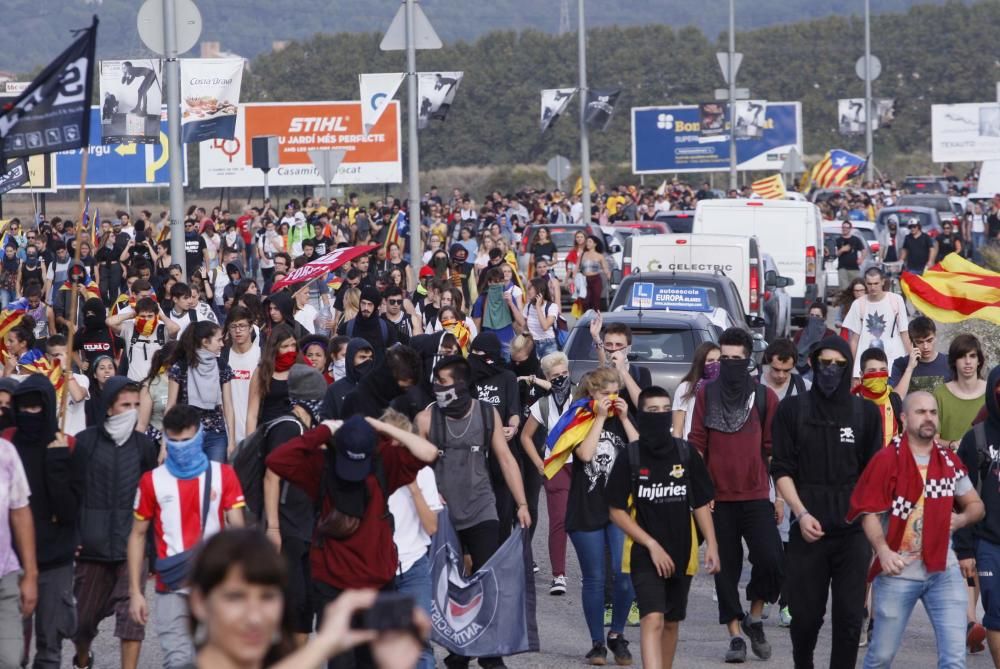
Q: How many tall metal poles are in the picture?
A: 5